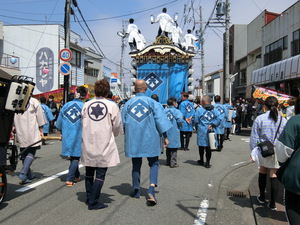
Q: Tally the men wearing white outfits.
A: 5